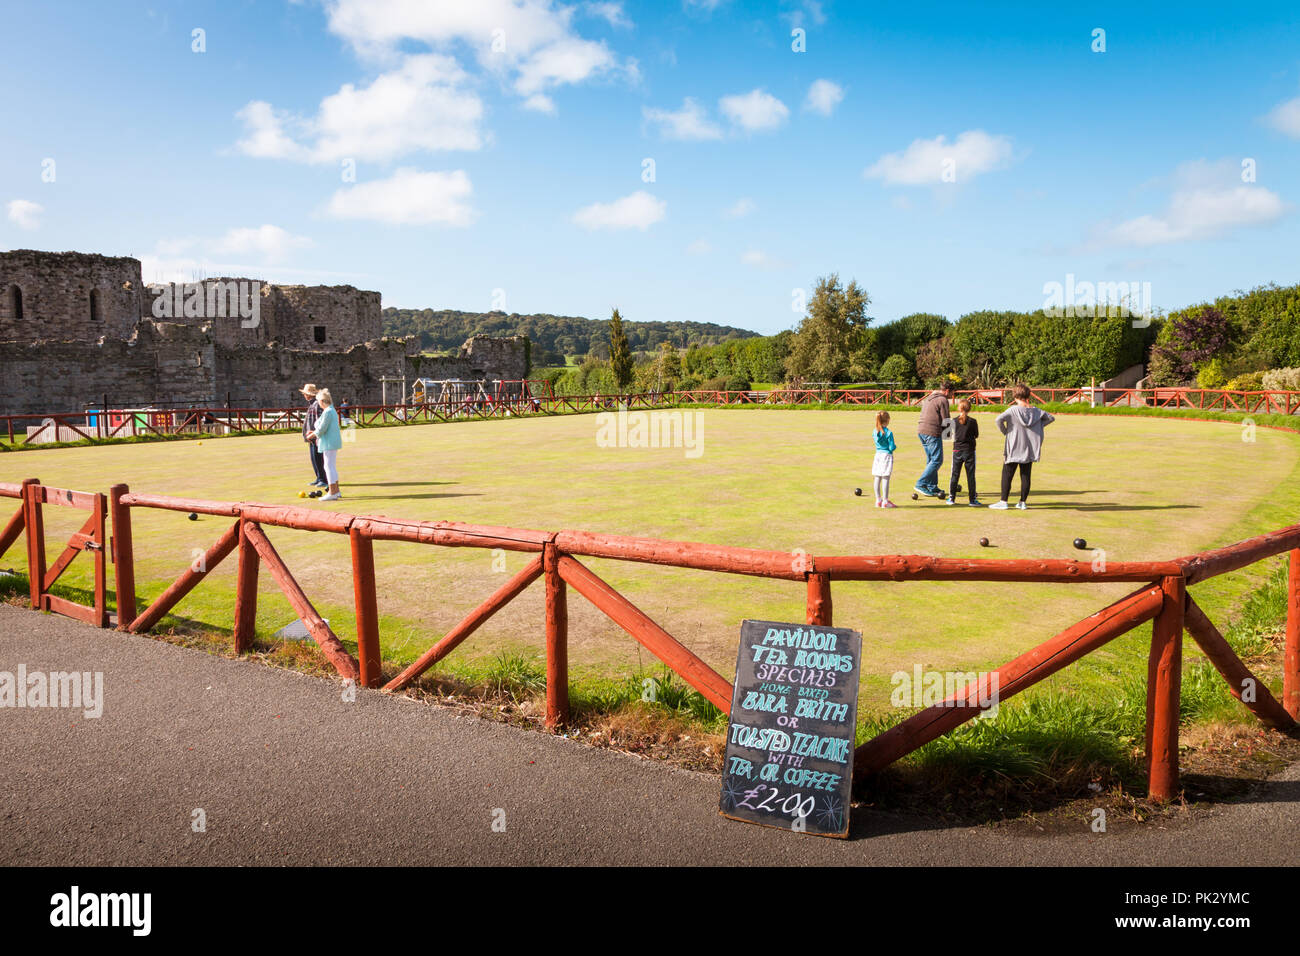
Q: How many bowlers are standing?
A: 6